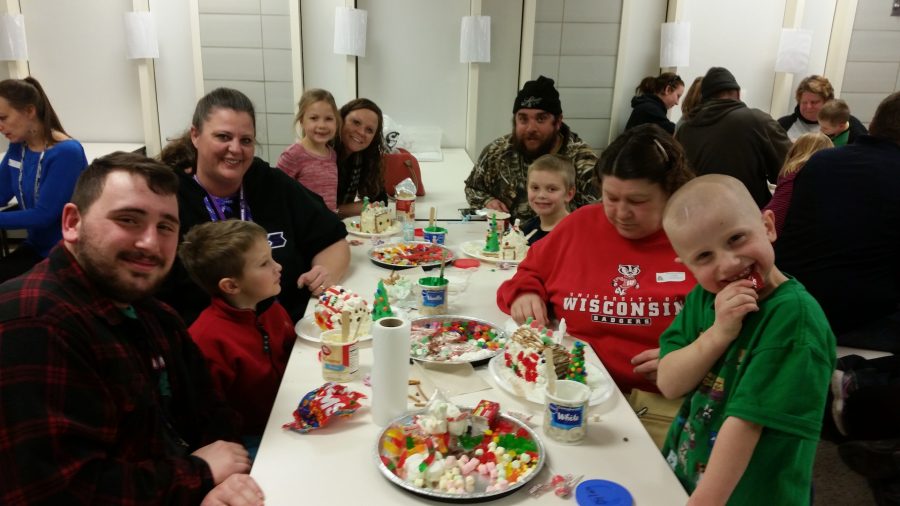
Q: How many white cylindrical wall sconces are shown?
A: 6